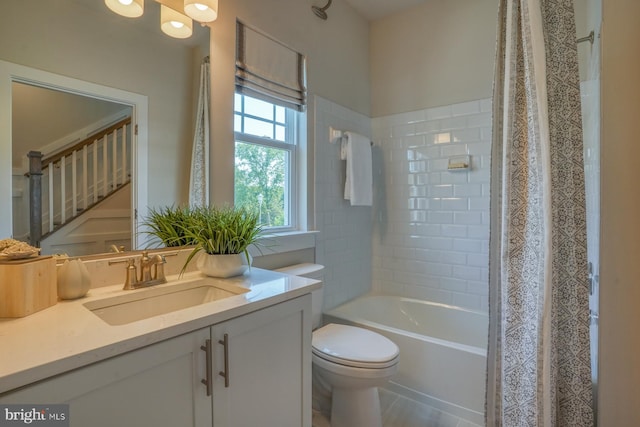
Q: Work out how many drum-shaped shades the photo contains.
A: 3